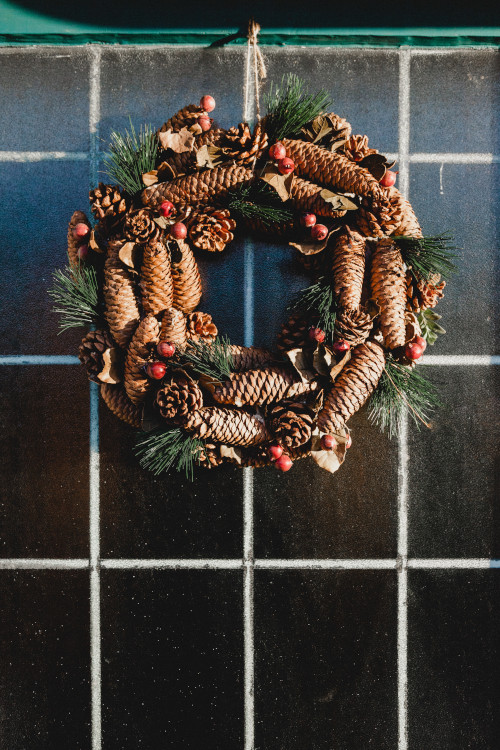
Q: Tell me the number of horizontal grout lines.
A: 3